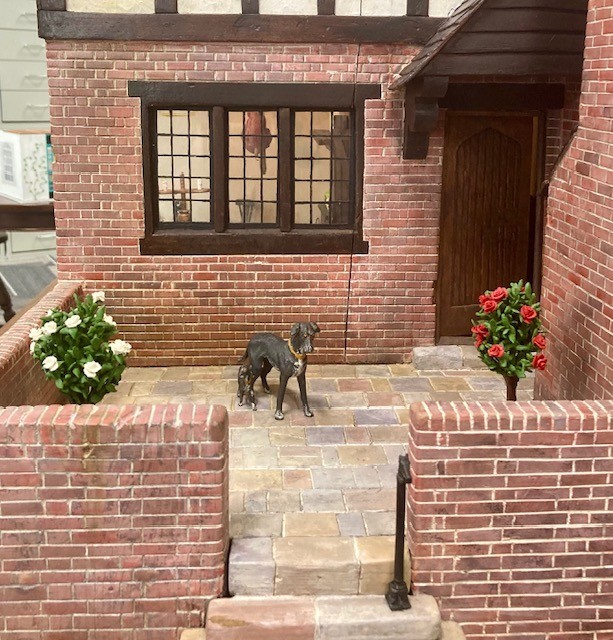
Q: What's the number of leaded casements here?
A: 3